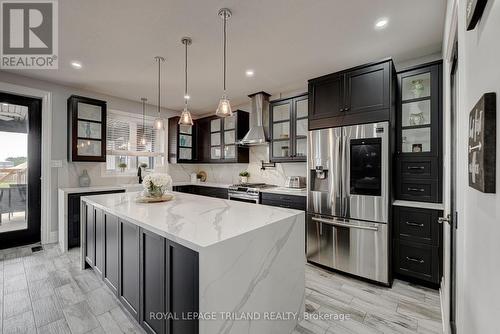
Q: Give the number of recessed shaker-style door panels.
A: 8